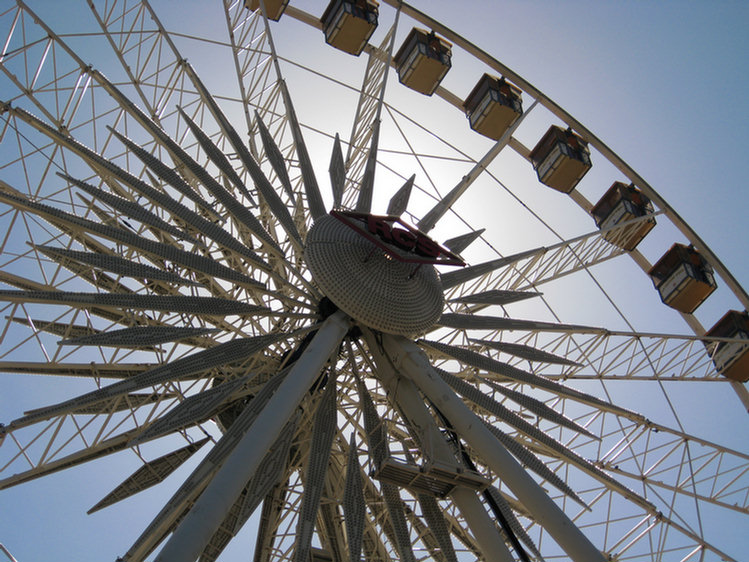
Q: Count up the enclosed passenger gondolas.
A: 8